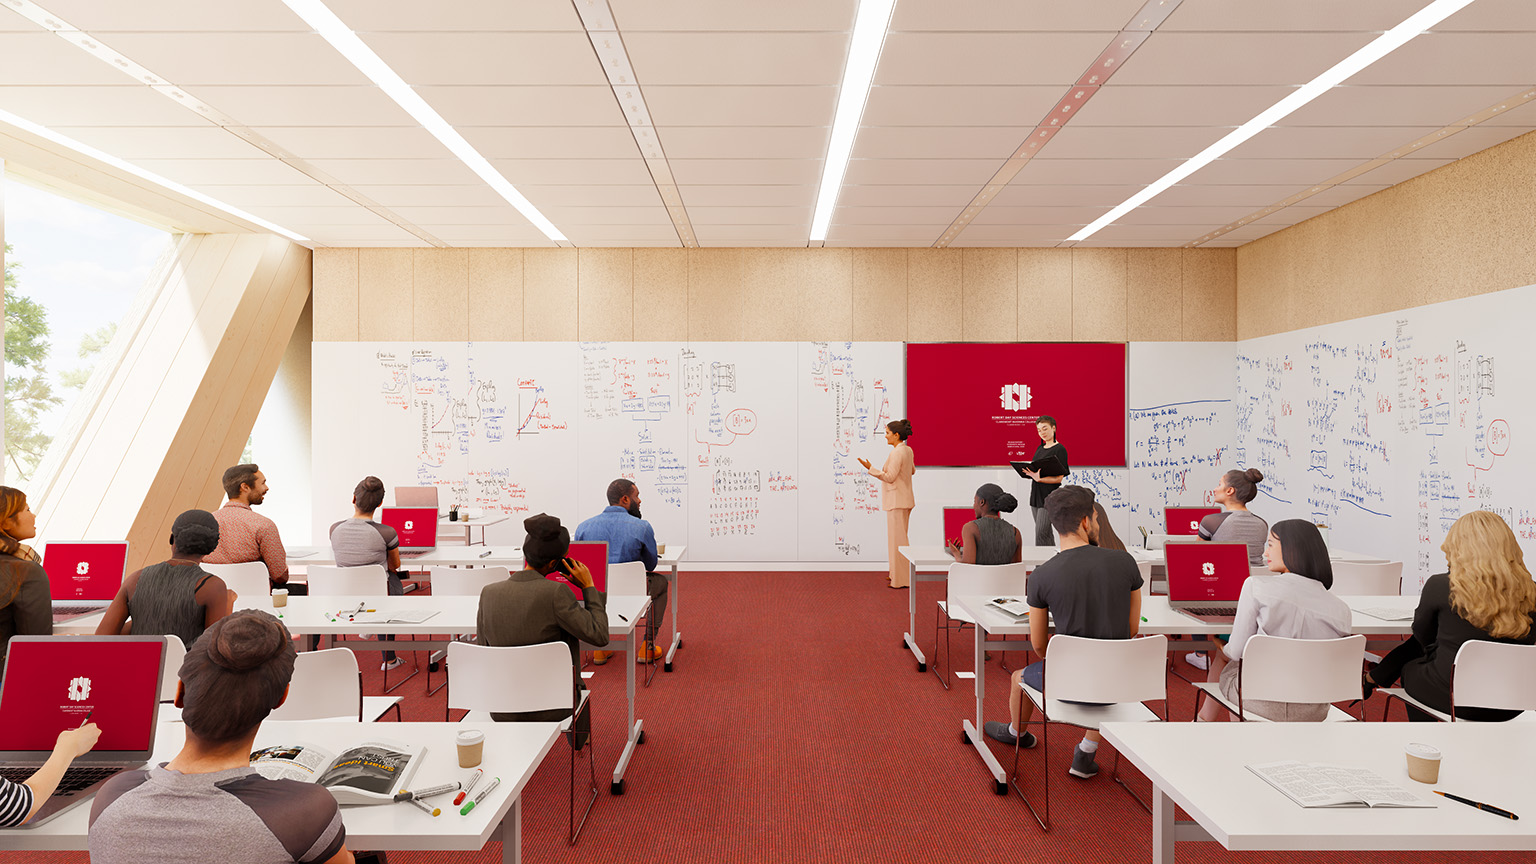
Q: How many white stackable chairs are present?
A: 14